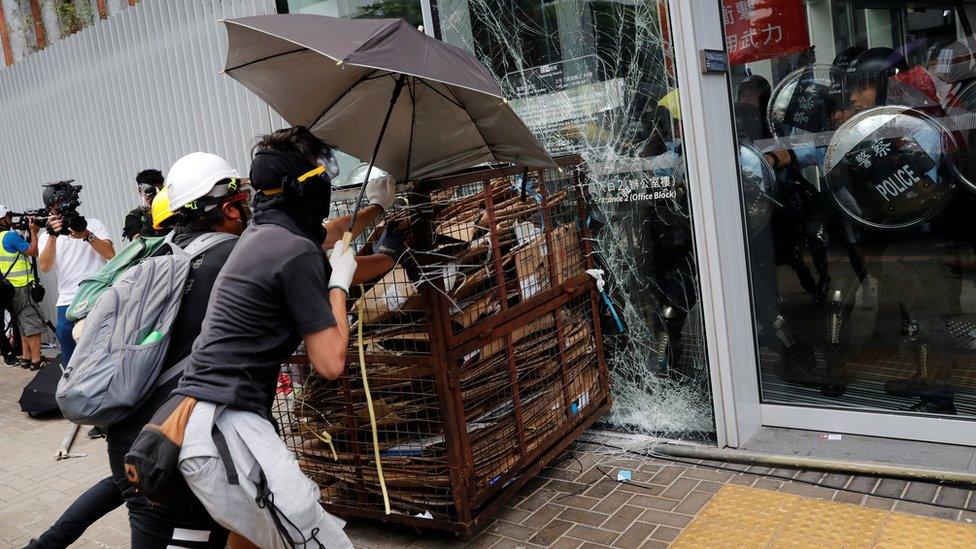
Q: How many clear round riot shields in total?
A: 4